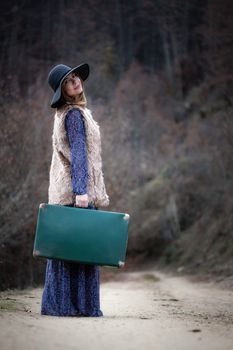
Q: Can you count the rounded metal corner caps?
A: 4